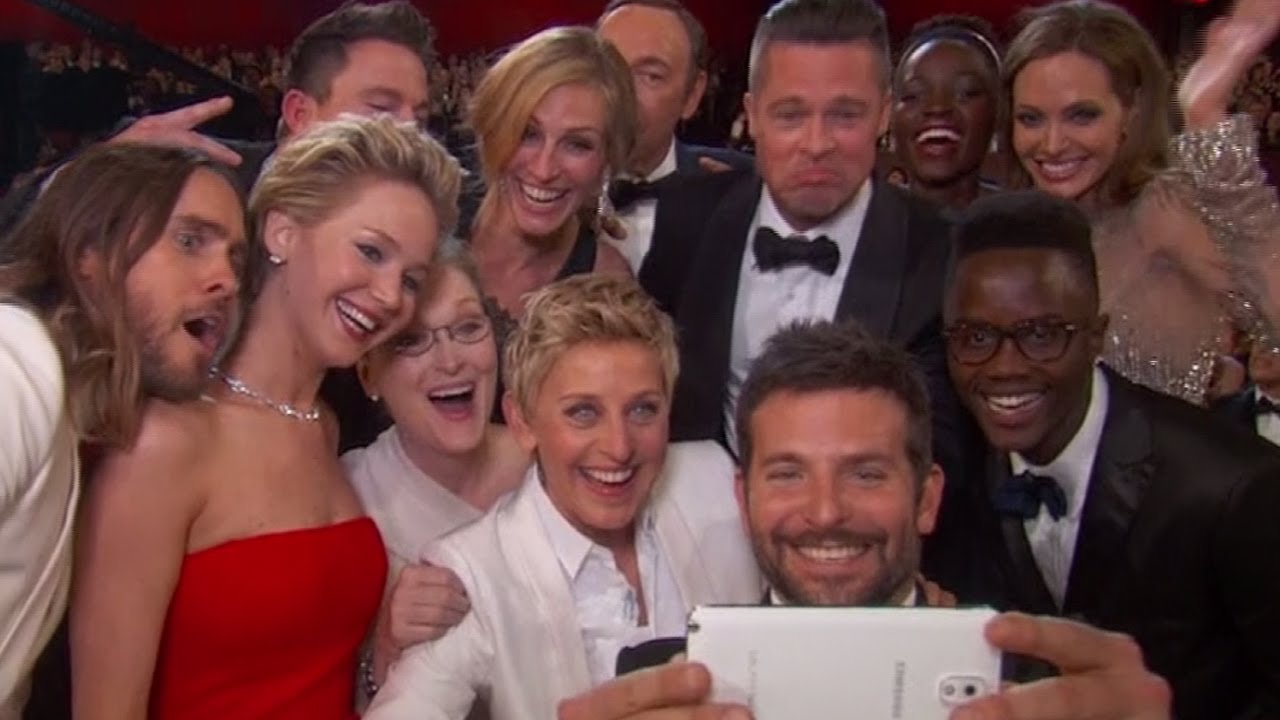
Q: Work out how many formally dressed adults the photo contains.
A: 12